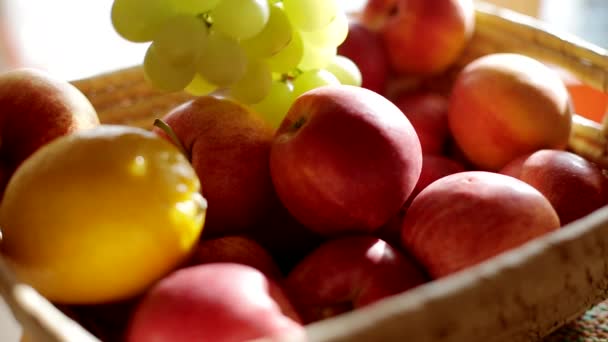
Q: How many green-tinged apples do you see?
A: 0